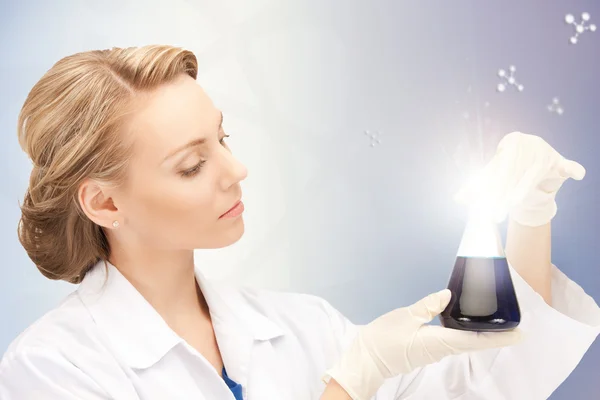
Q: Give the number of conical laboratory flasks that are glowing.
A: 1